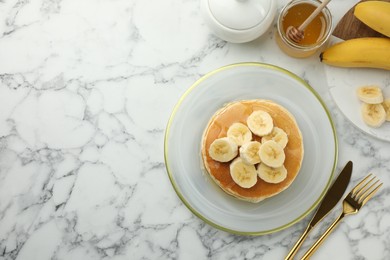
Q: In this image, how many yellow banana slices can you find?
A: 11